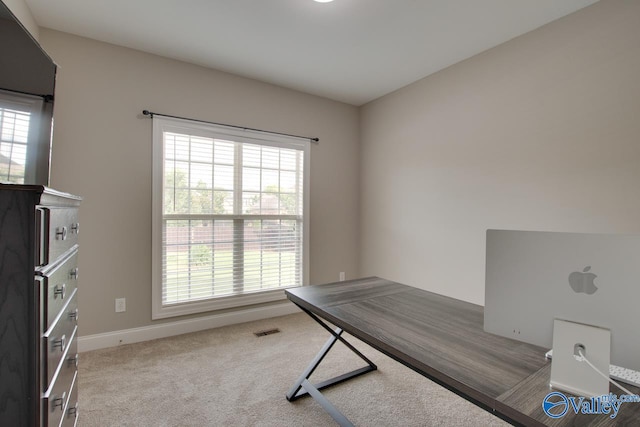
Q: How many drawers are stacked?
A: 5